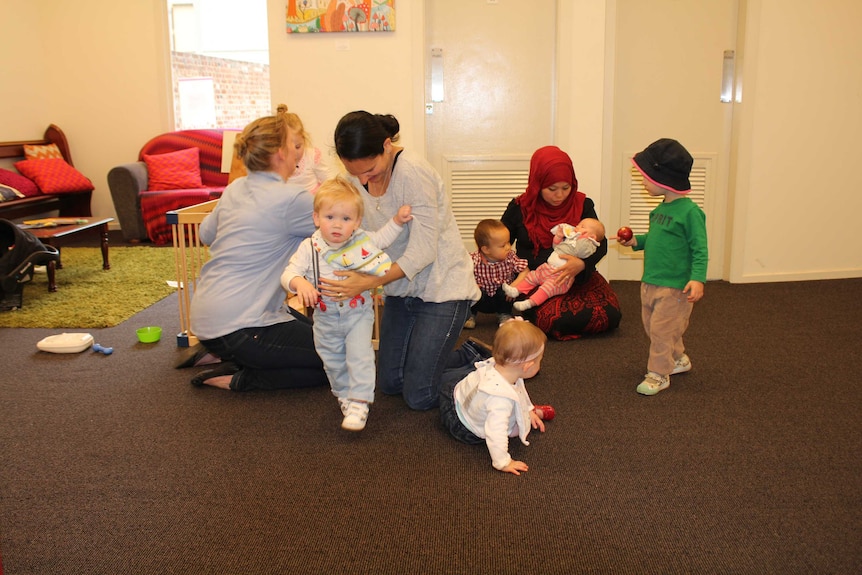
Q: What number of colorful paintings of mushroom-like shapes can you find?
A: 1